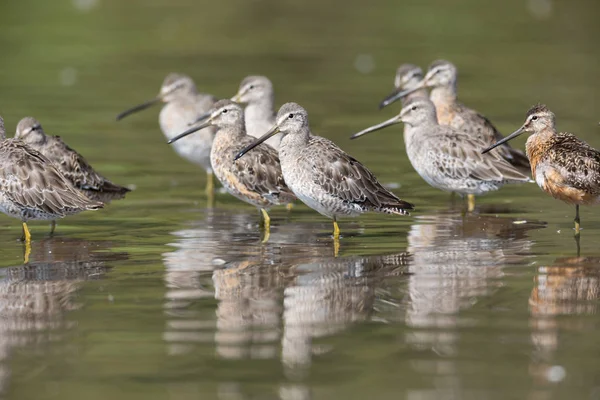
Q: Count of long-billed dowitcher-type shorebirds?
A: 10